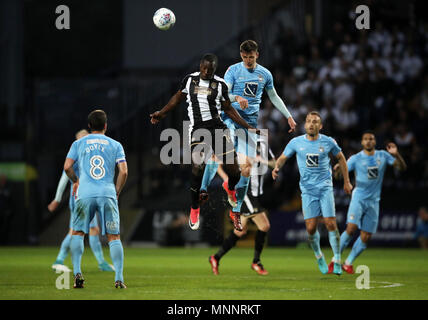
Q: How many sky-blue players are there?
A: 5